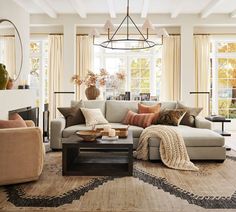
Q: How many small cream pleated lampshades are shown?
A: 4